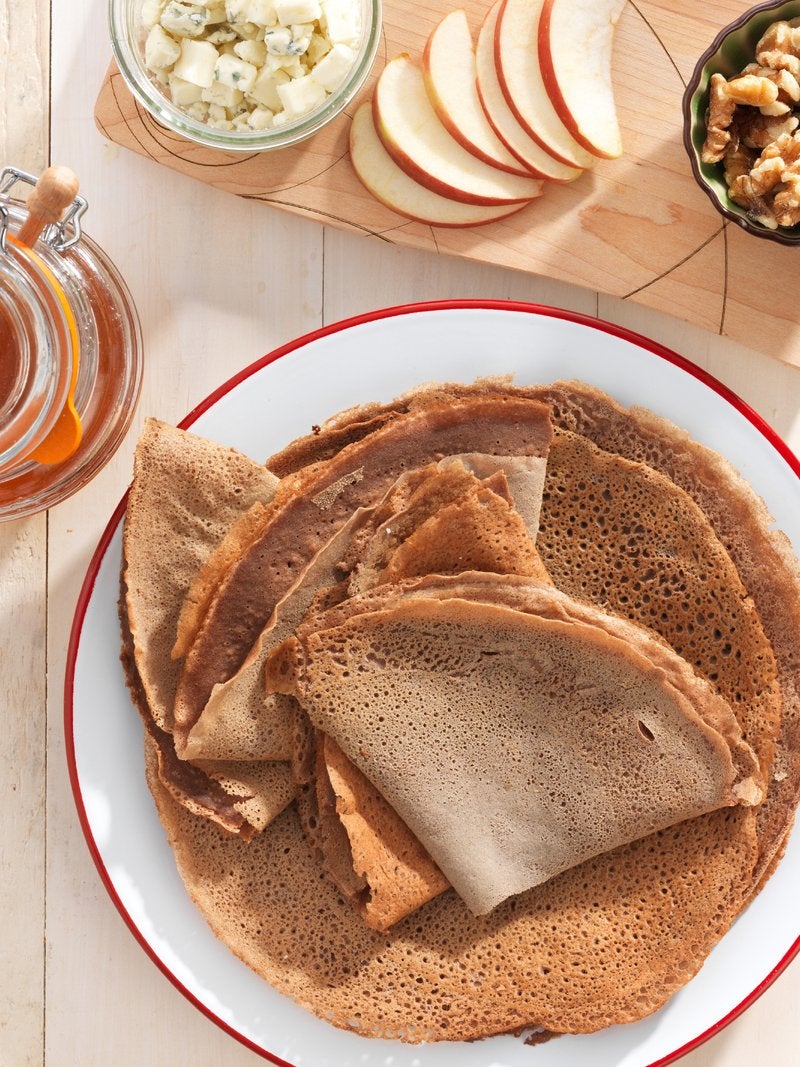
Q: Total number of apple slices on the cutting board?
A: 6